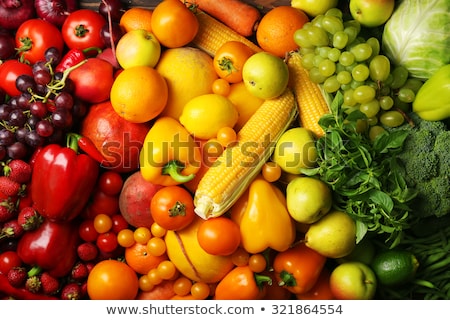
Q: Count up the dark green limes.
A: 1